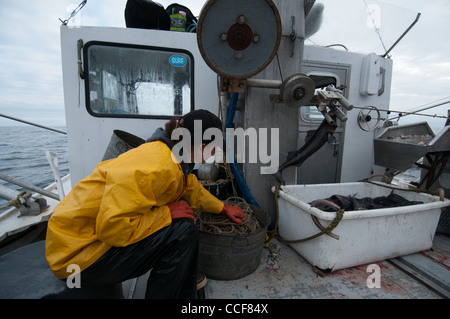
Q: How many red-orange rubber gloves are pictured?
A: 2